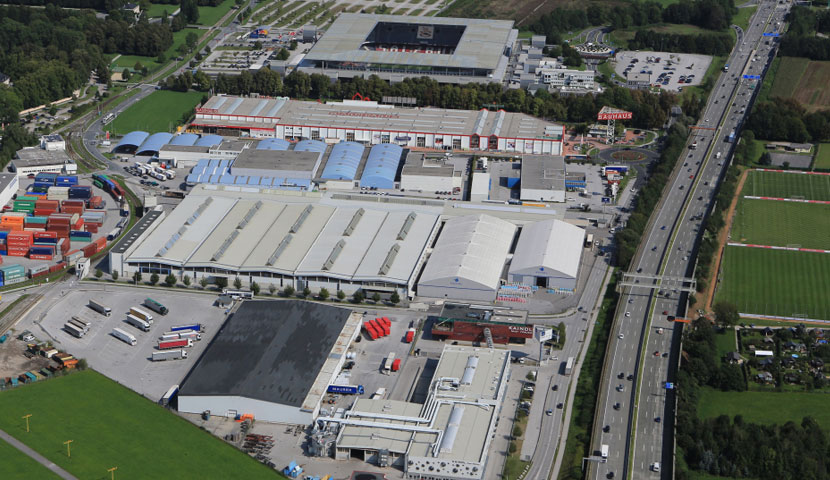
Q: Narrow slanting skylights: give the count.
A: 10